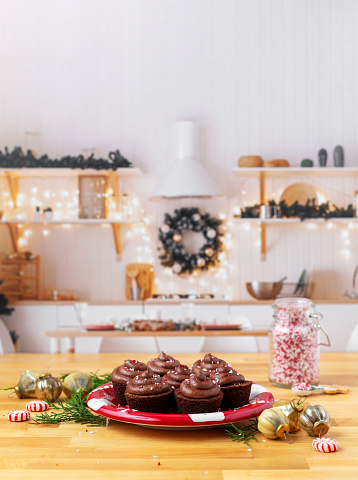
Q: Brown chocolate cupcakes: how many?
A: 7